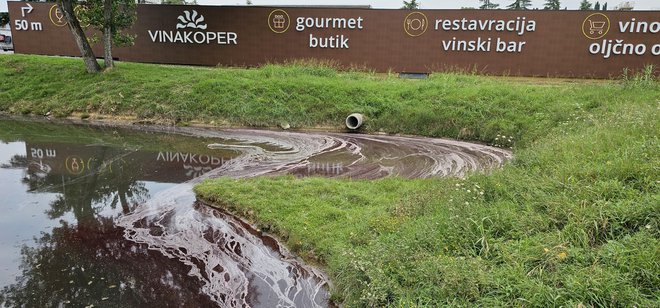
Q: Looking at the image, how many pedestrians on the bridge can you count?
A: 0